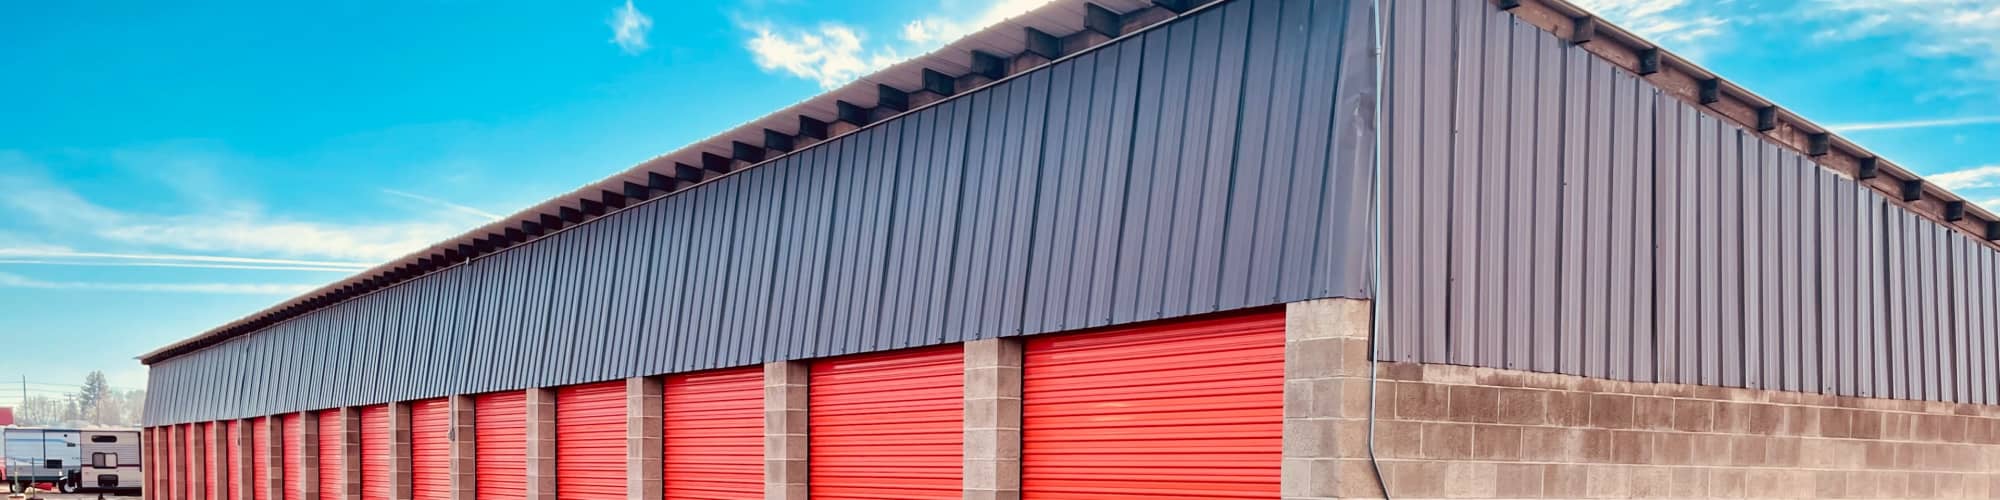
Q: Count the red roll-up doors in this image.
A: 15